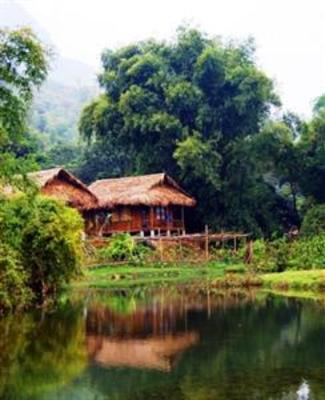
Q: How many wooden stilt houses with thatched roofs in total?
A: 2